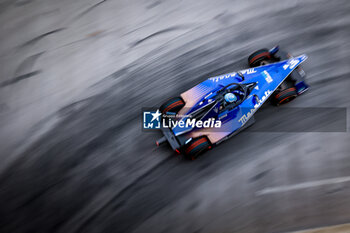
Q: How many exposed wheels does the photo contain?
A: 4